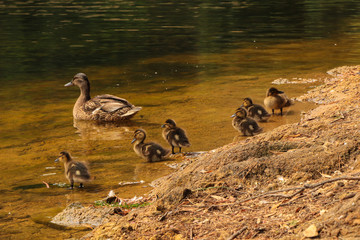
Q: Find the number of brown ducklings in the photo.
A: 6